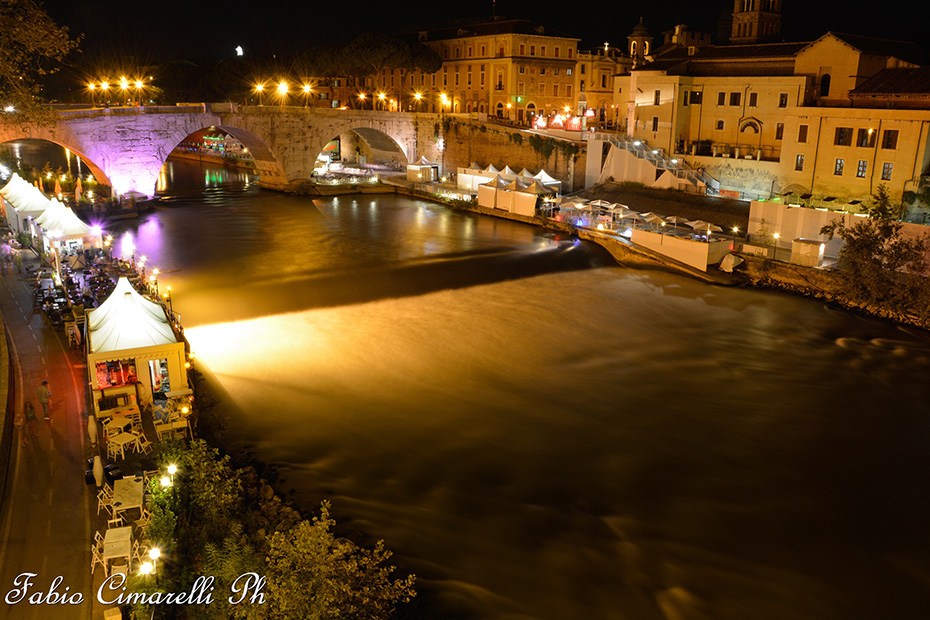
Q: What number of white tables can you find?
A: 4